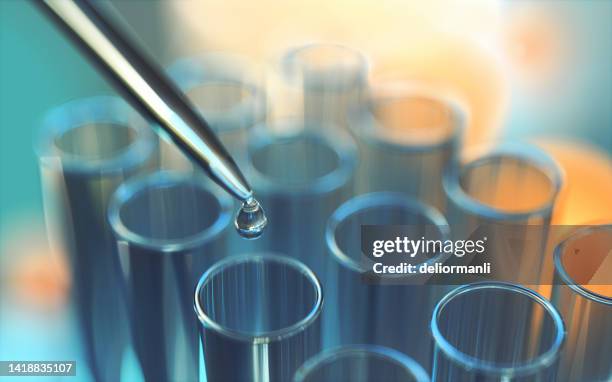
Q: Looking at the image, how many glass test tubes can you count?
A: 12